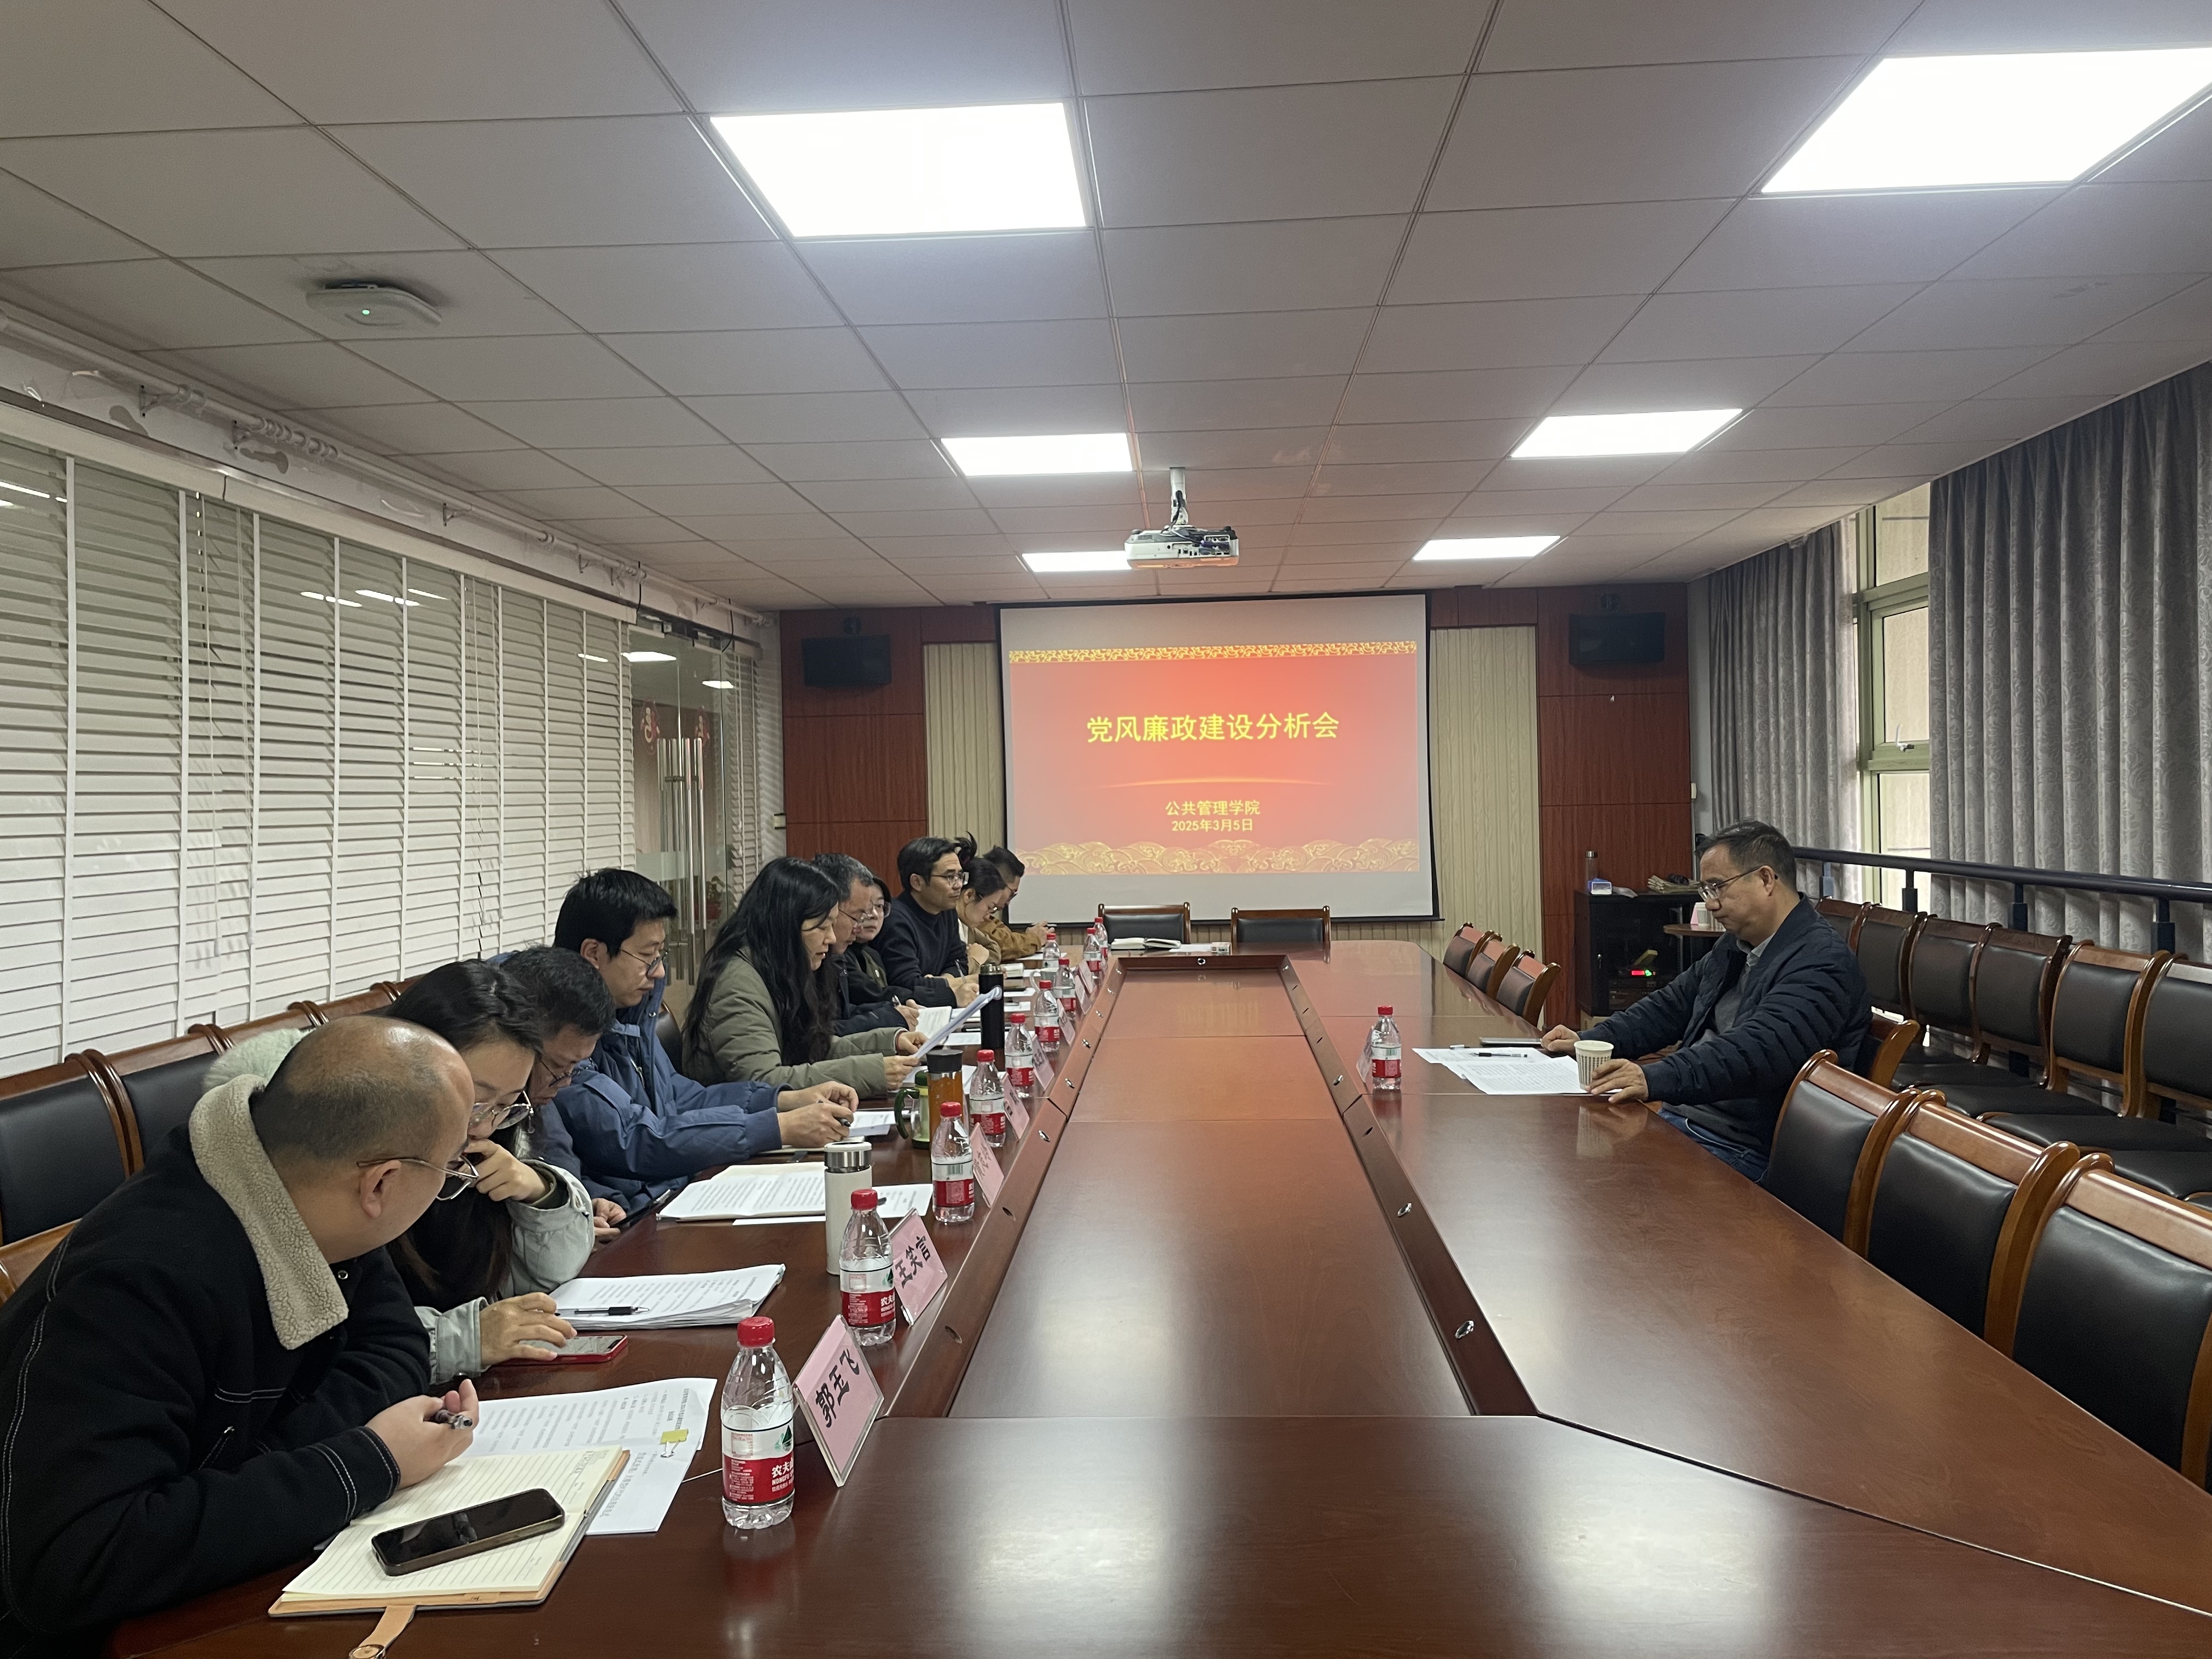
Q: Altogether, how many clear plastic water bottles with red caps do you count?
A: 11